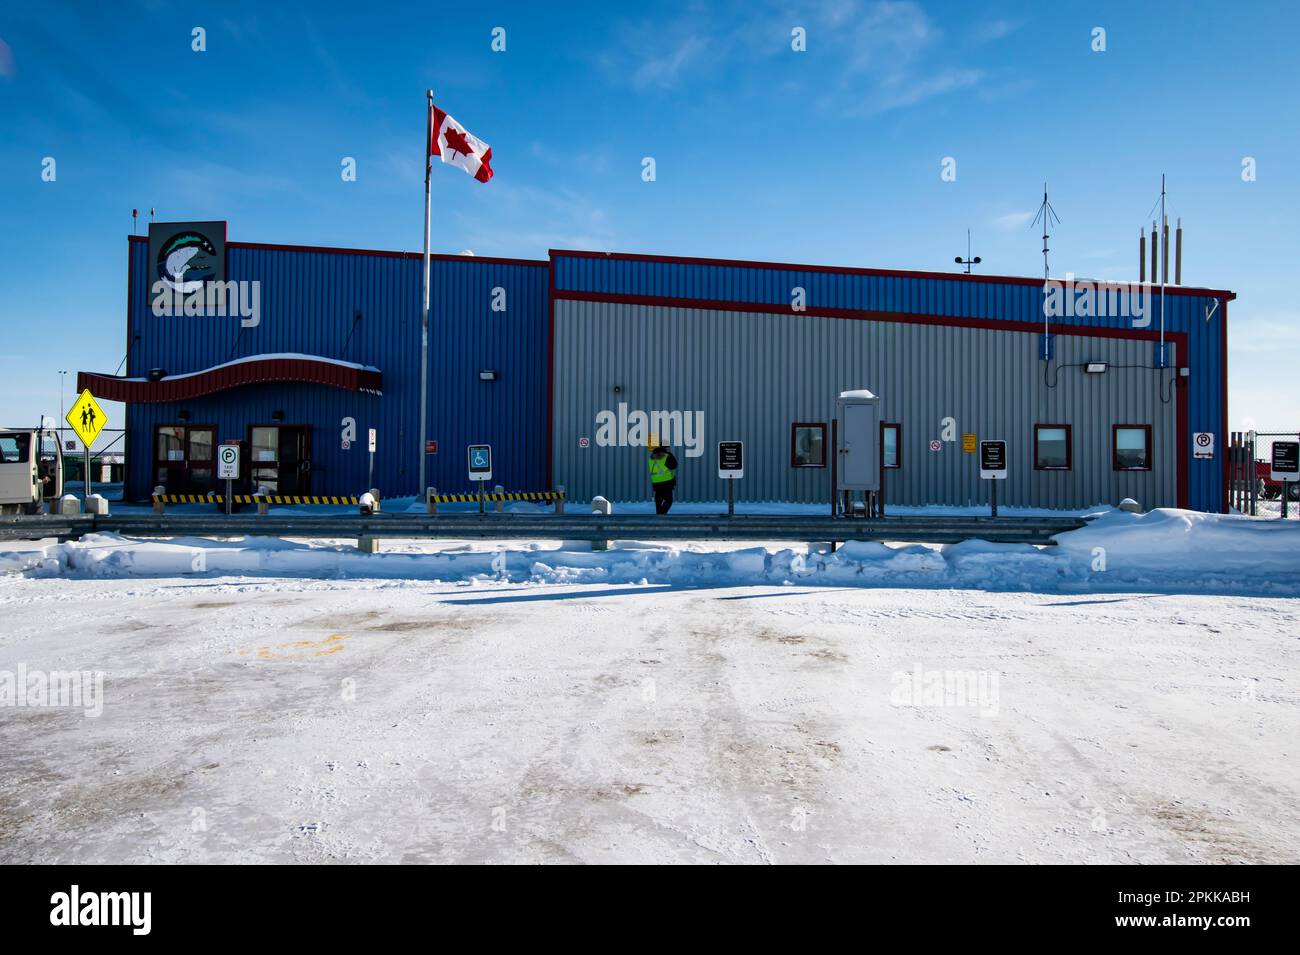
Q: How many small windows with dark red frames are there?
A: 4